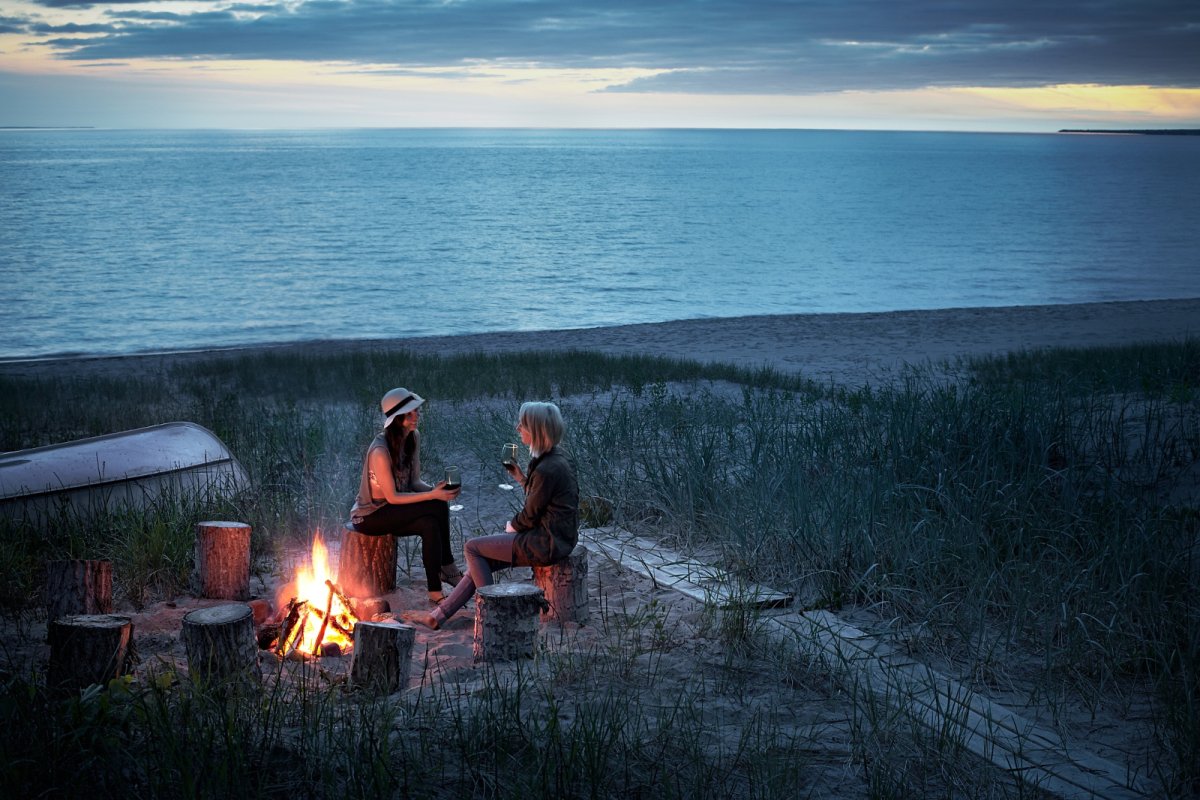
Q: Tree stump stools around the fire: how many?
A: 8